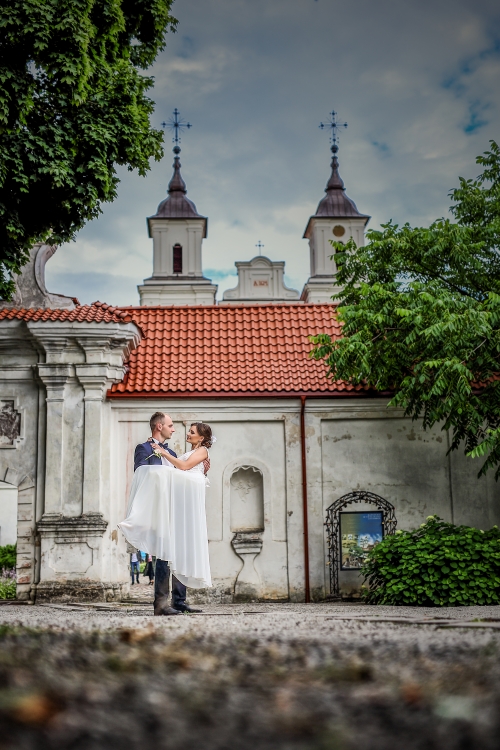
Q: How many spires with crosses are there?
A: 2